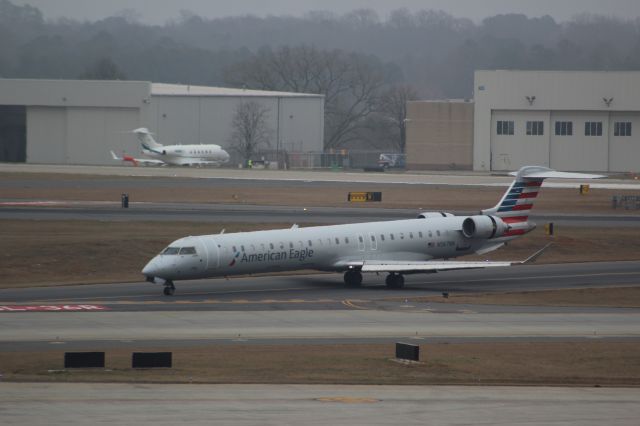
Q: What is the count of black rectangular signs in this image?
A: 3